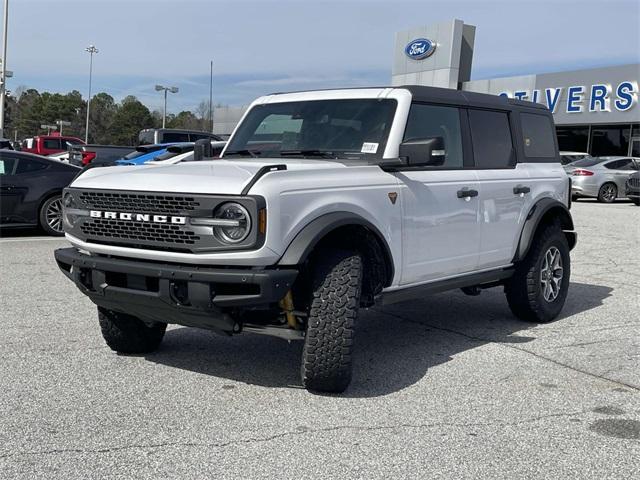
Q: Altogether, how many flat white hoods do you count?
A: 1